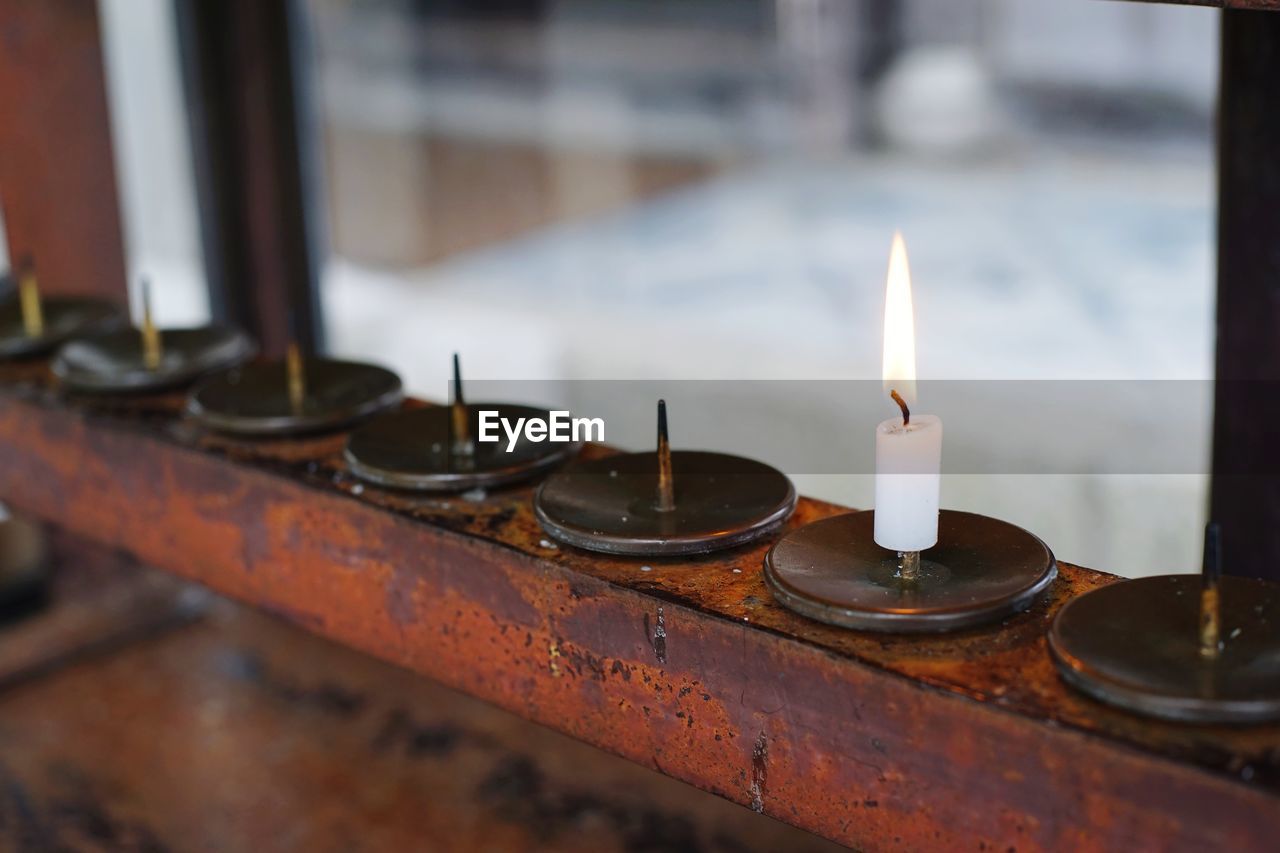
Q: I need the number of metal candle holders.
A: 7